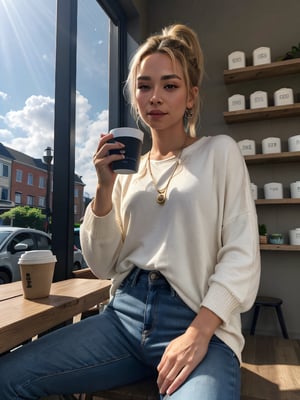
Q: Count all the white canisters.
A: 12